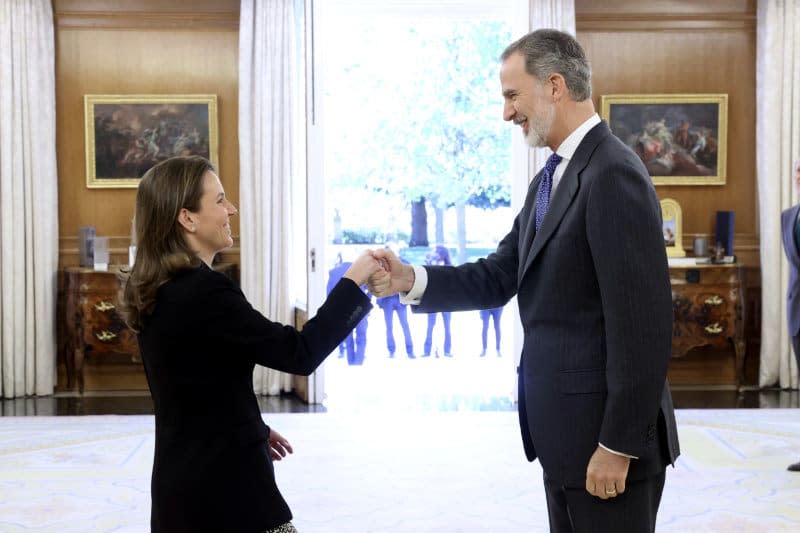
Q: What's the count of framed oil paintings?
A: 2